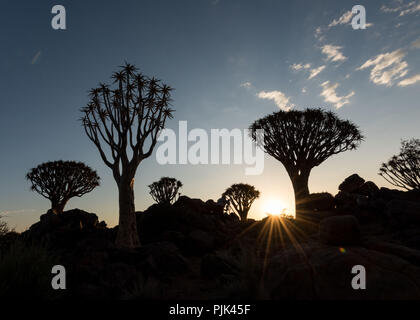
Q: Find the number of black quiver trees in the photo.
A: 6